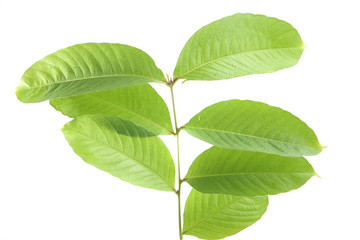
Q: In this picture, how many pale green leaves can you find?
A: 7